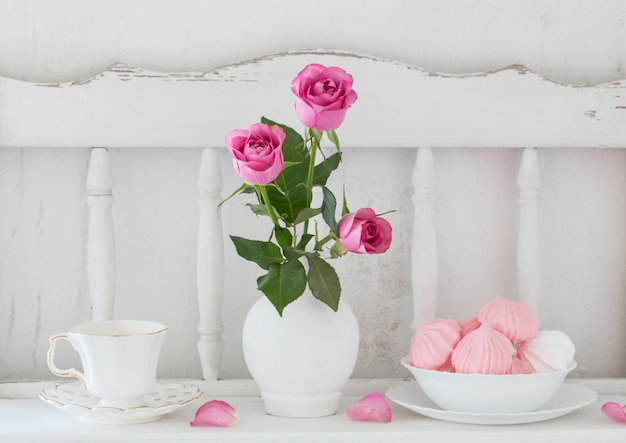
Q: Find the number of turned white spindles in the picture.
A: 4